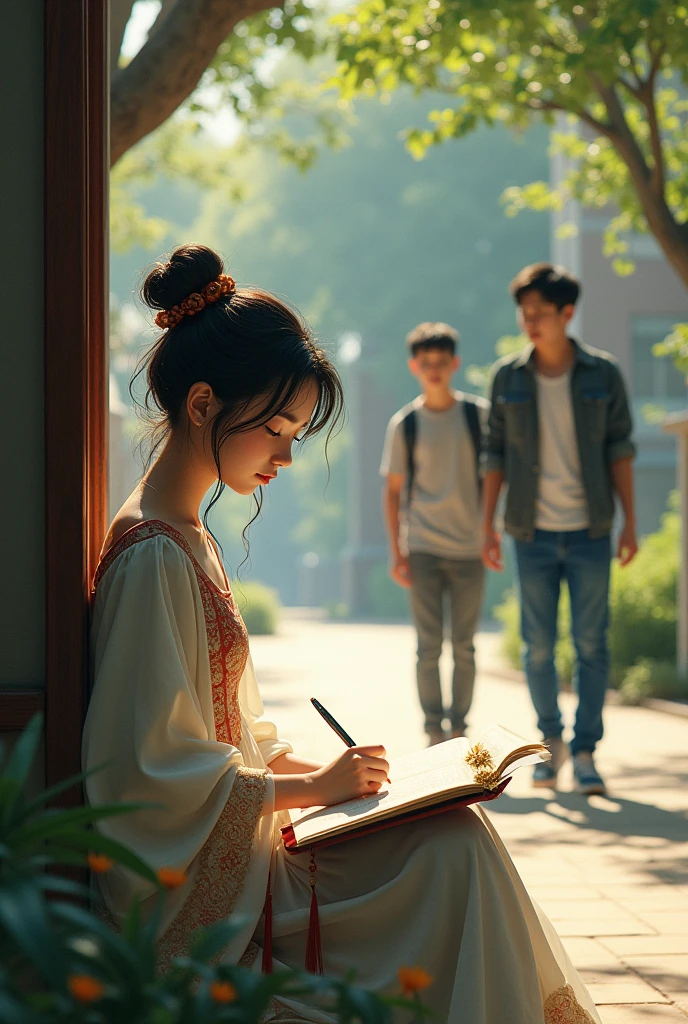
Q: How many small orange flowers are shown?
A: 5